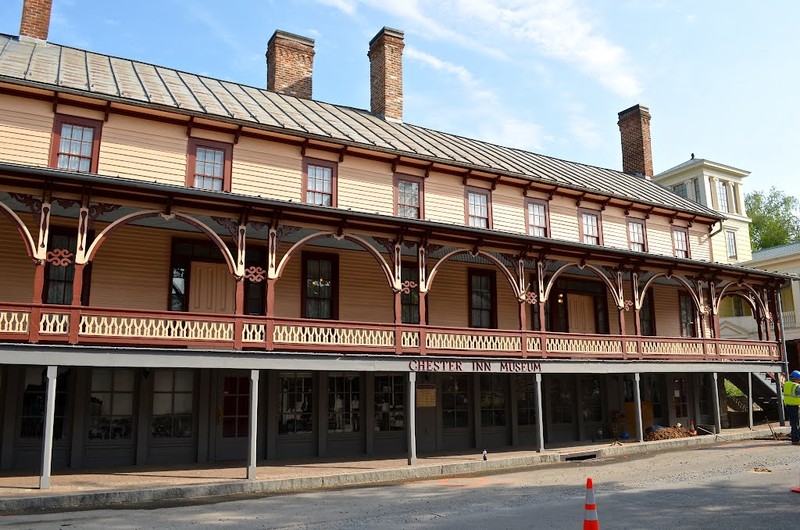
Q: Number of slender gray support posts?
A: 8